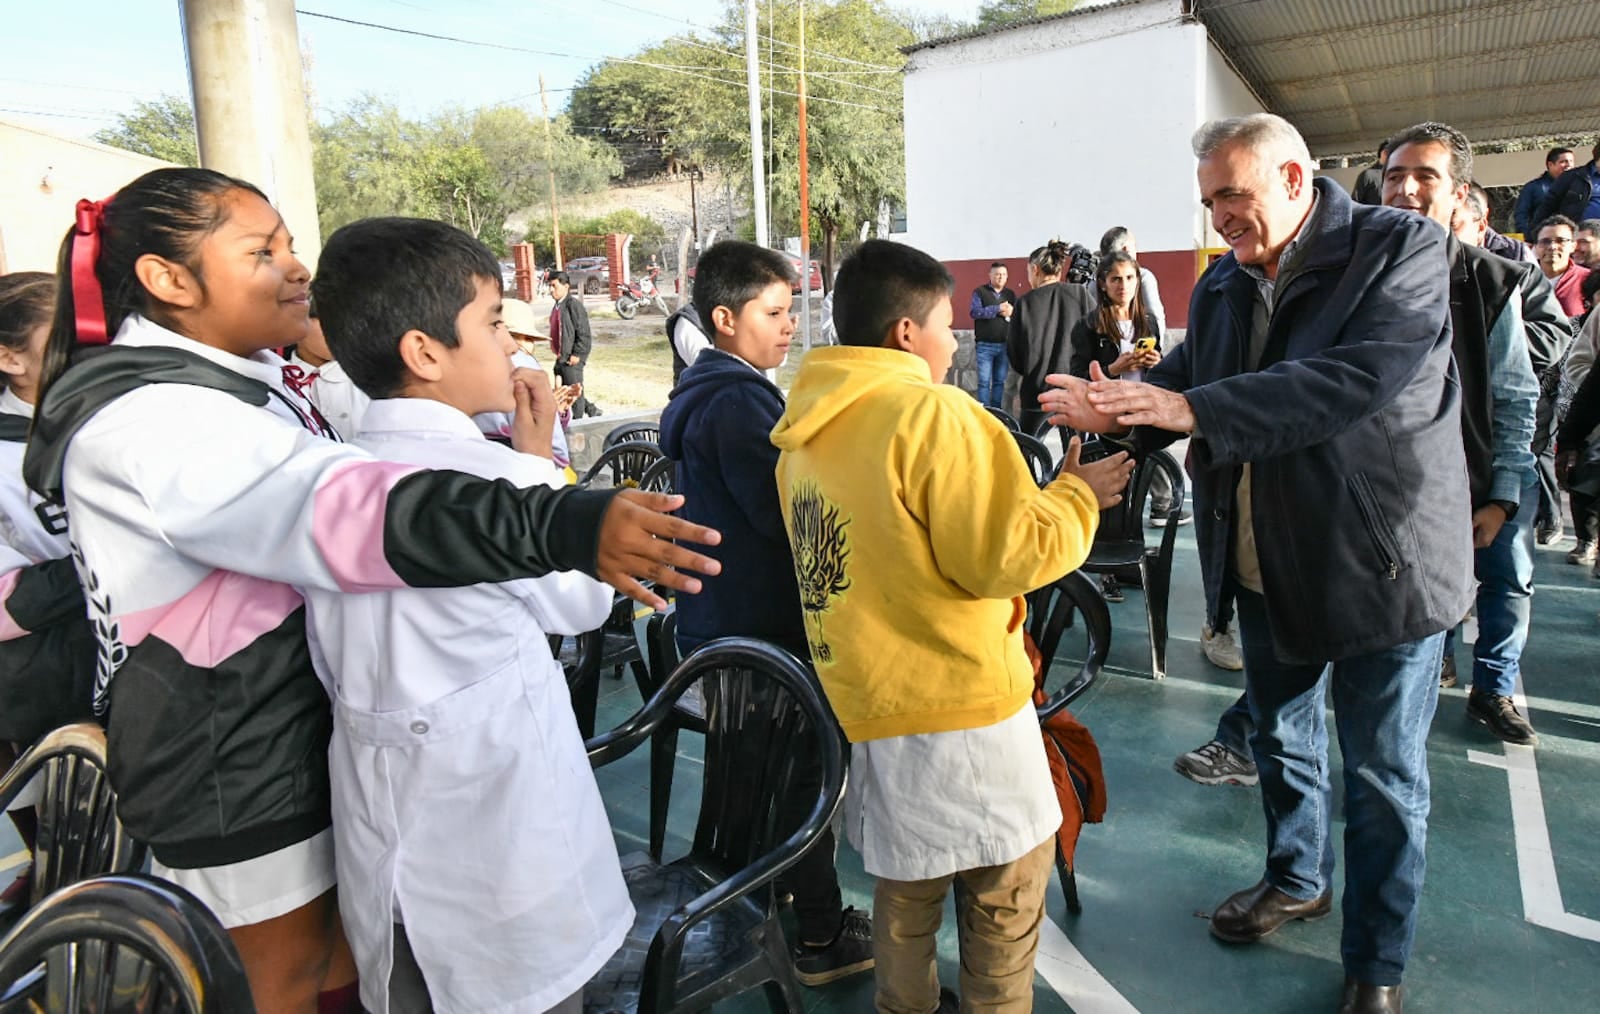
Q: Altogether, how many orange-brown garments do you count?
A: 1